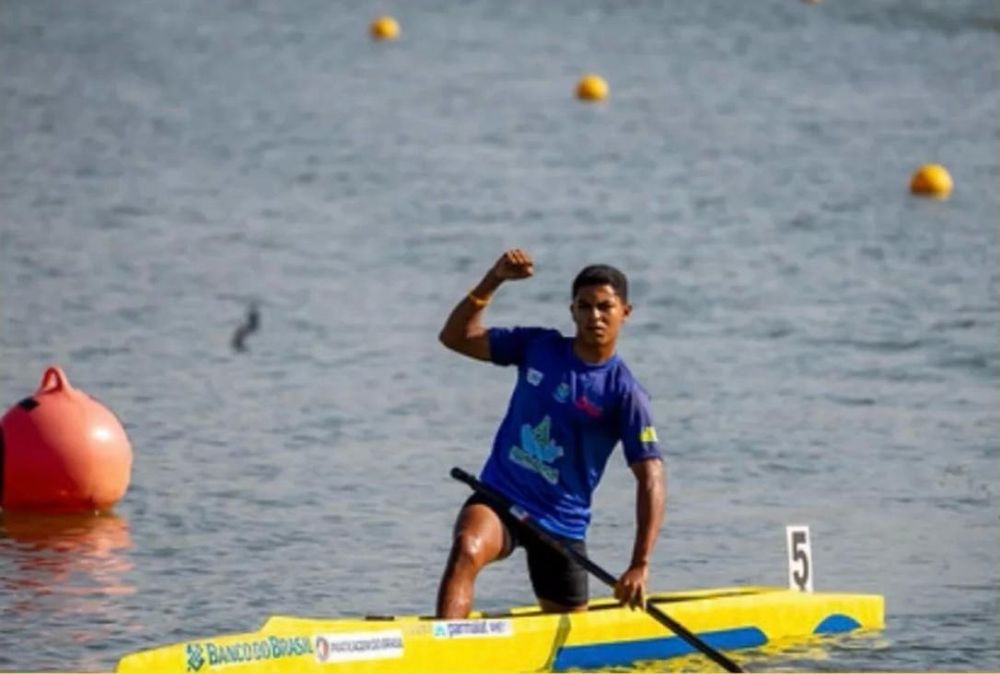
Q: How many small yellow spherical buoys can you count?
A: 3